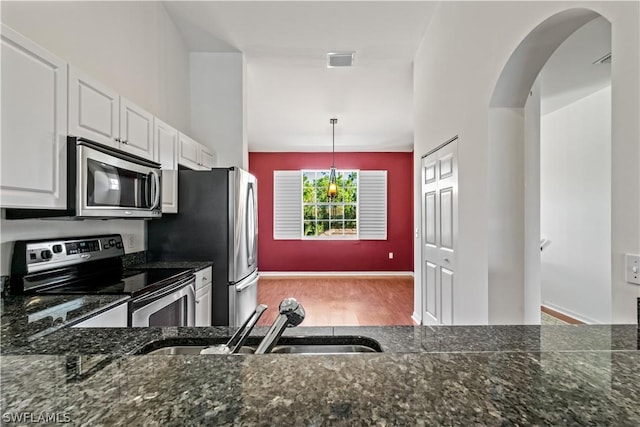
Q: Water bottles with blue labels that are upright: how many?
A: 0